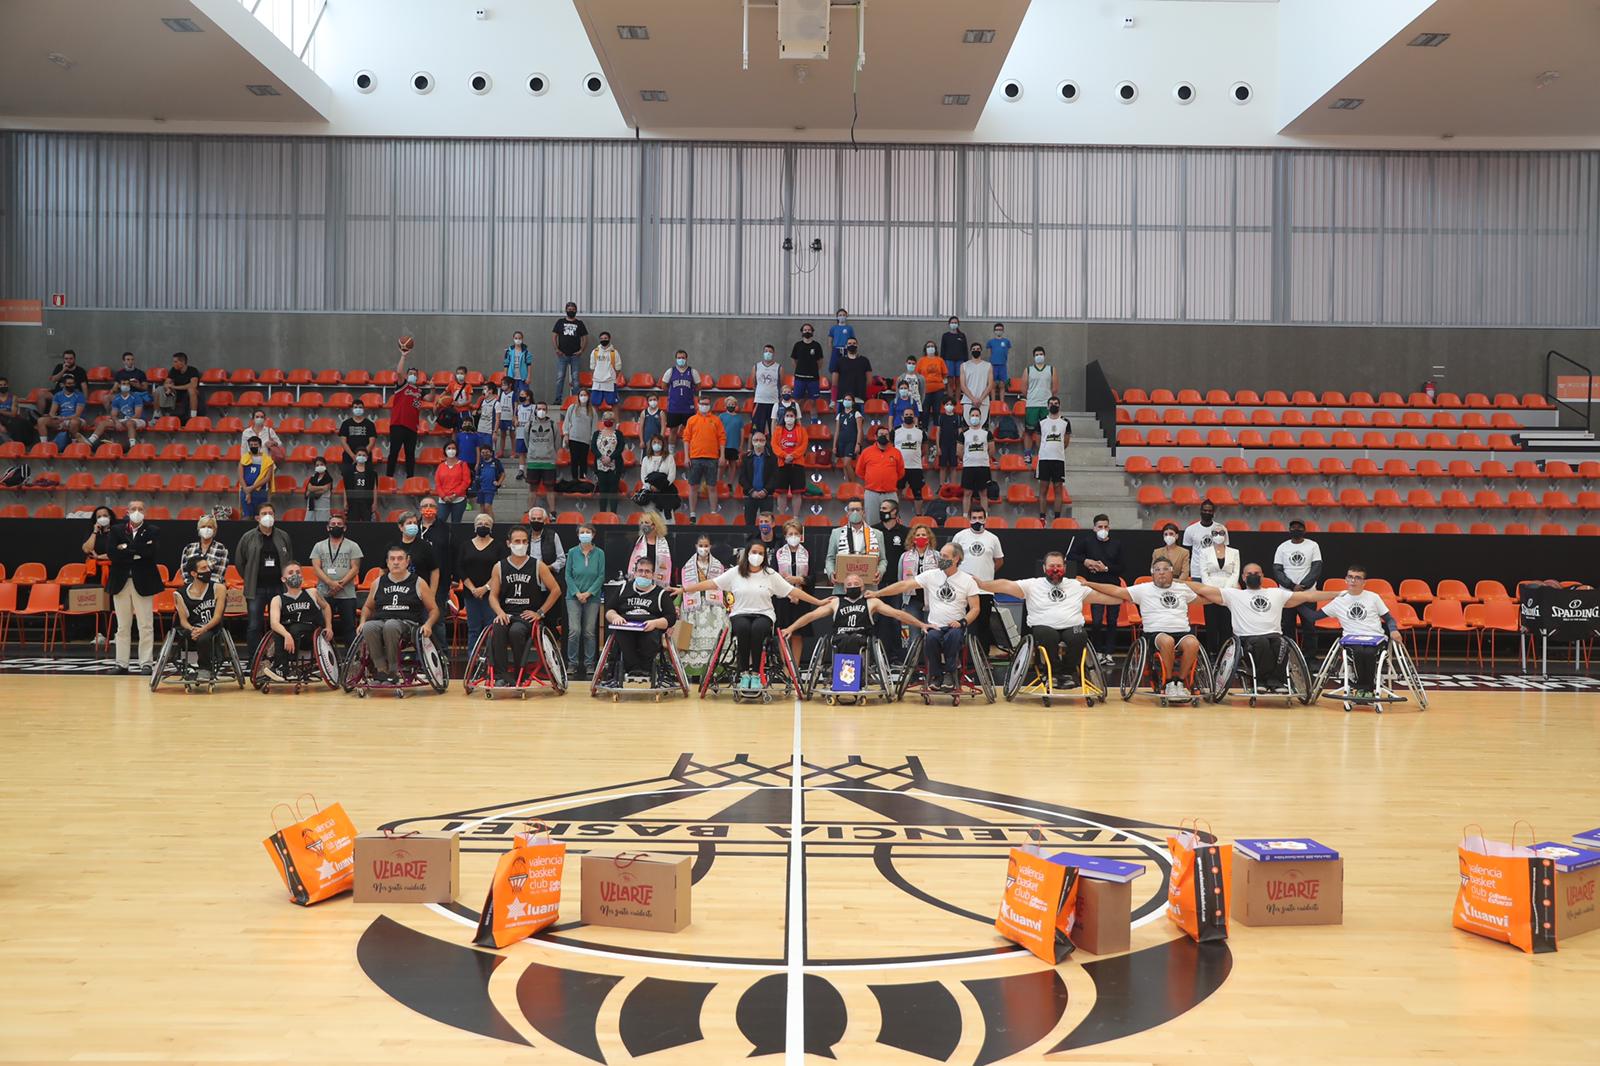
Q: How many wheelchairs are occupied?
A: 12